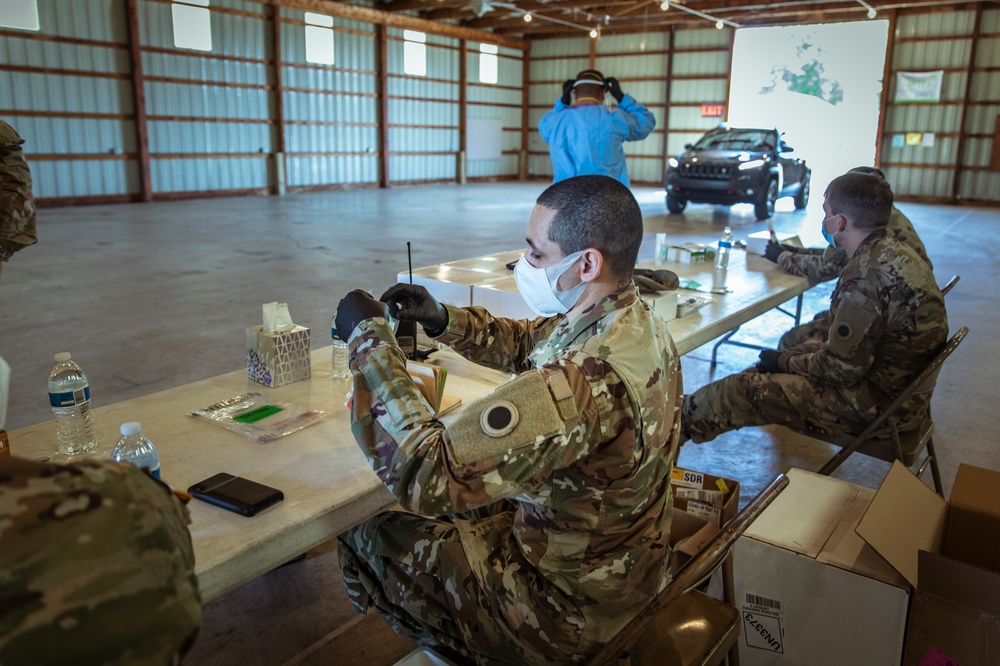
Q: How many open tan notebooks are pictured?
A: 1